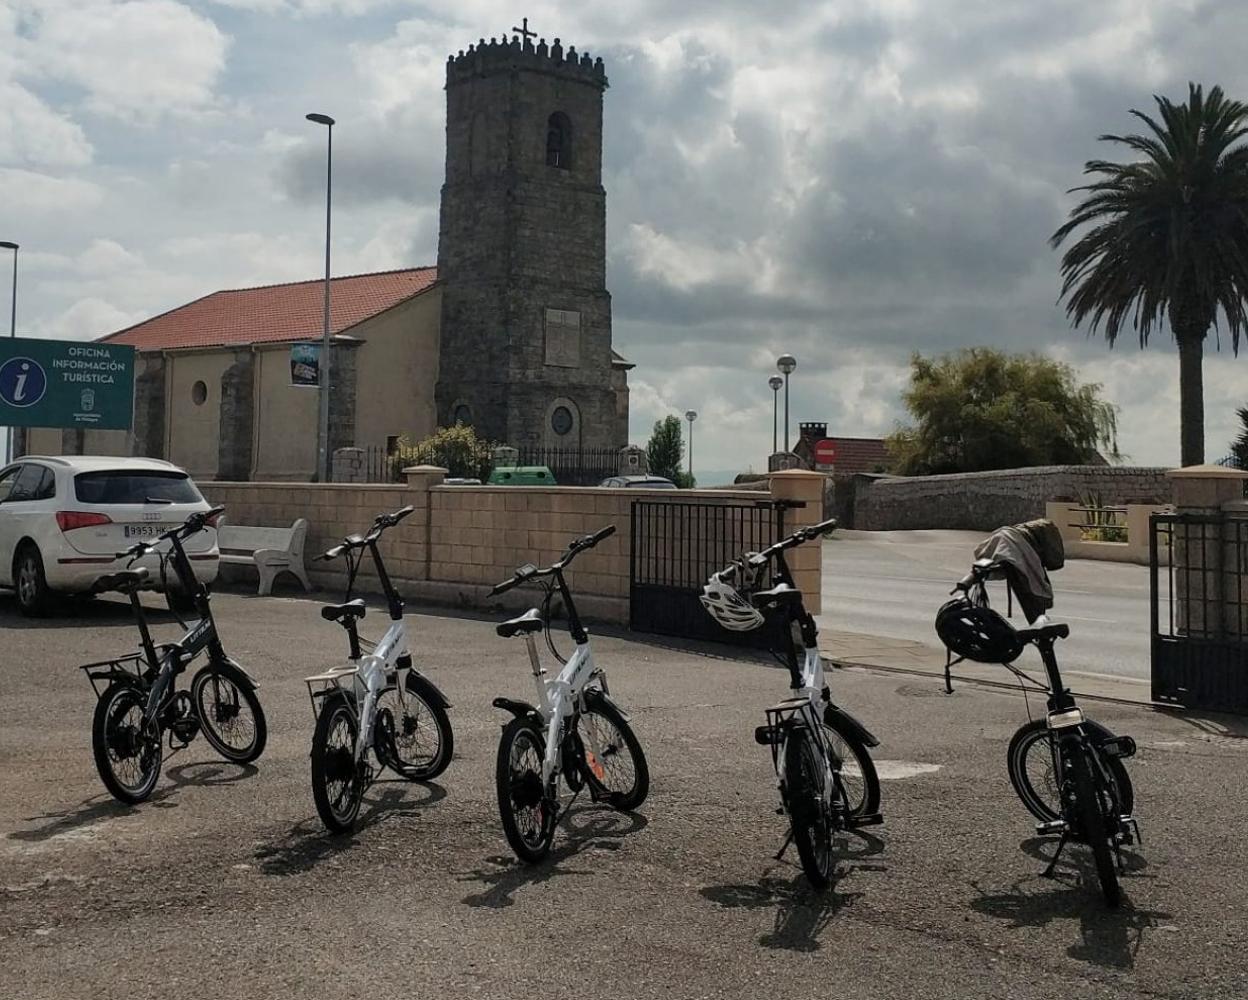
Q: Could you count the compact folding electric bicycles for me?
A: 5